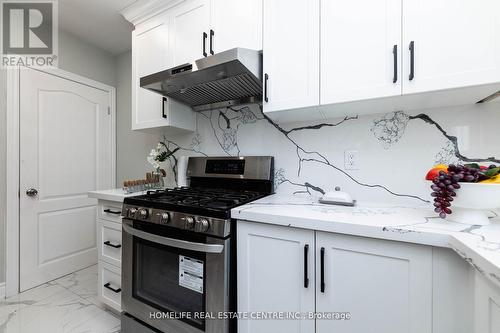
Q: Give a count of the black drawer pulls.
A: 3